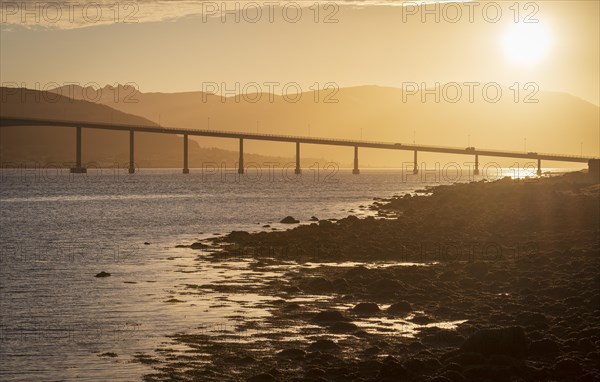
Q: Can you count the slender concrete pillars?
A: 9